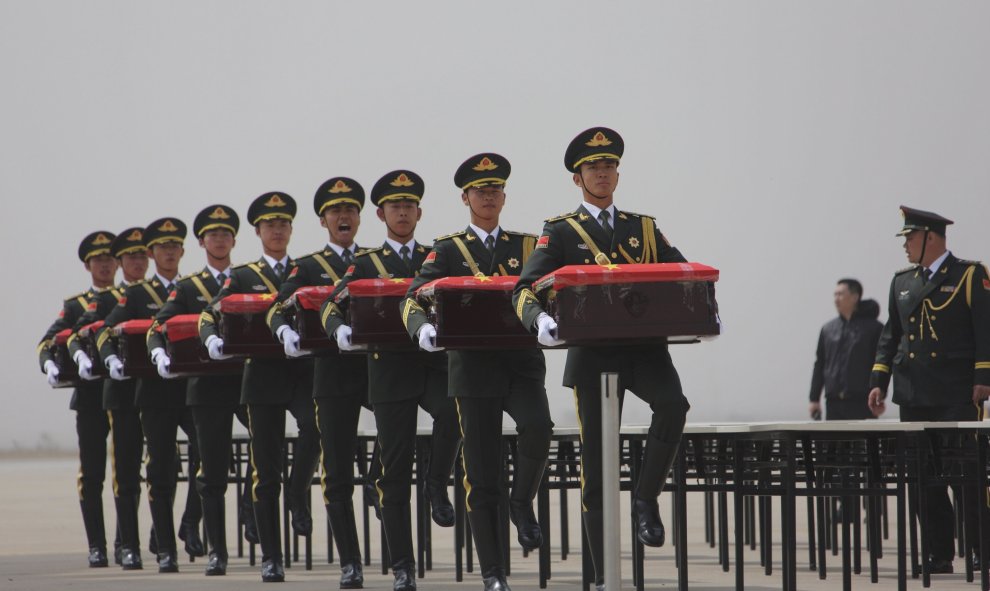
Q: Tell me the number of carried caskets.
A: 9